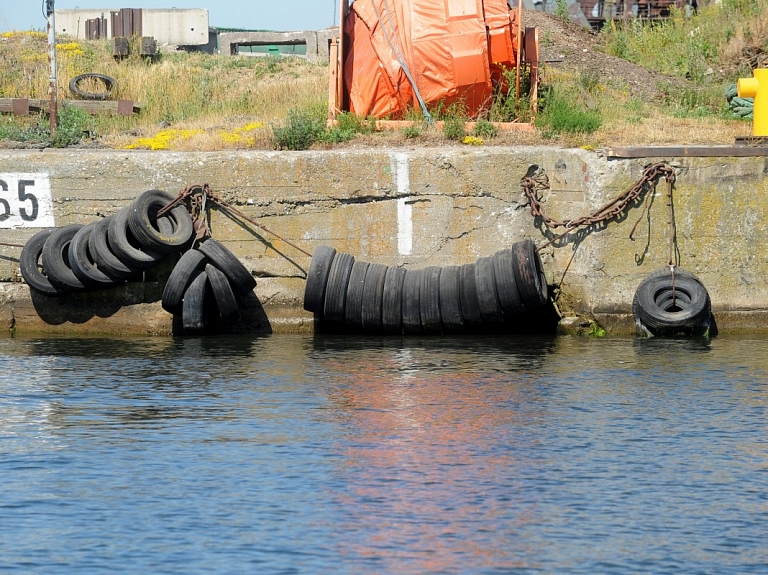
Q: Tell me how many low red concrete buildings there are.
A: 0